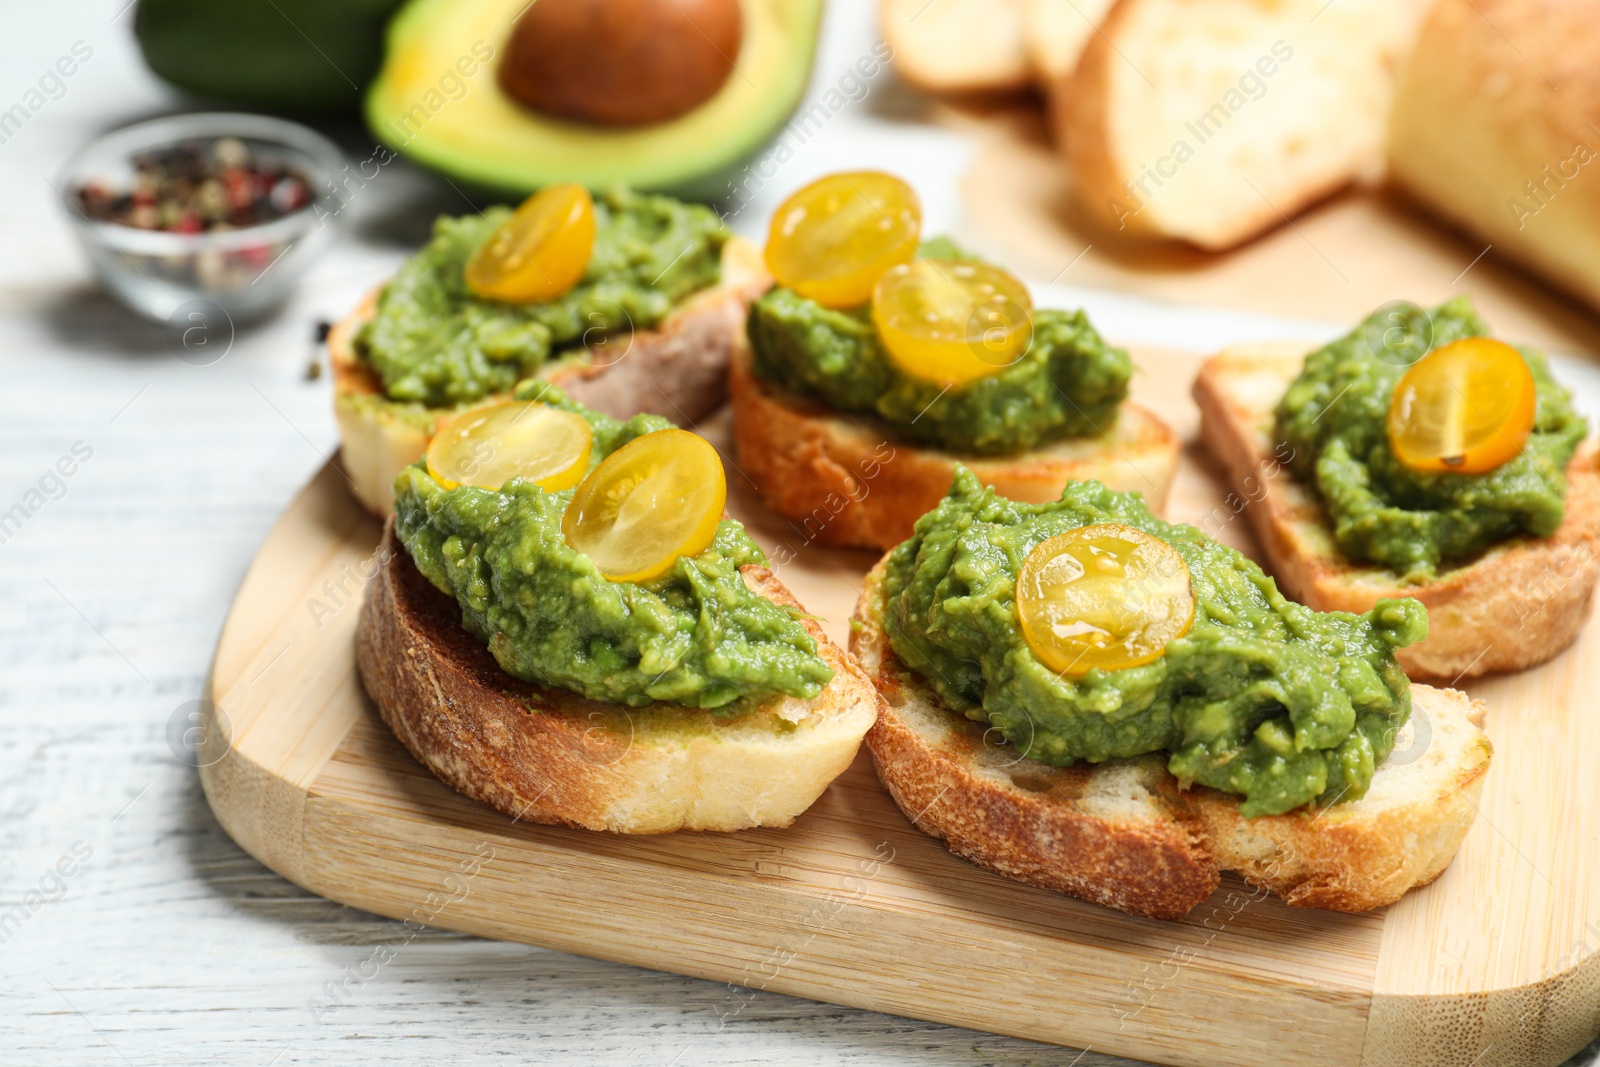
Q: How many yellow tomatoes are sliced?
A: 7